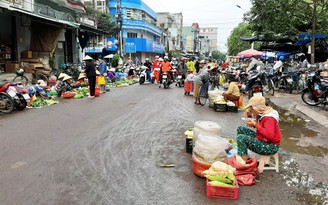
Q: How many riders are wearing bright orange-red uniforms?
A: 2